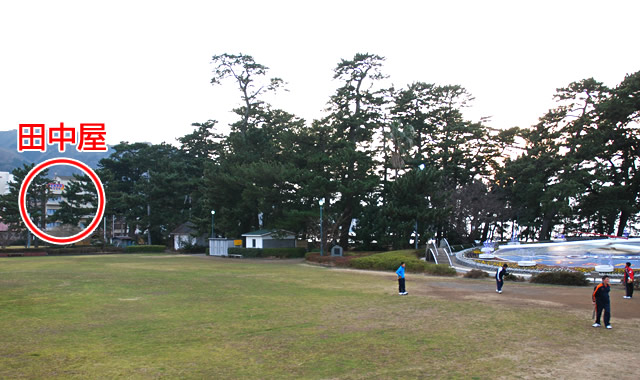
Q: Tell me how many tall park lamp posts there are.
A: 3